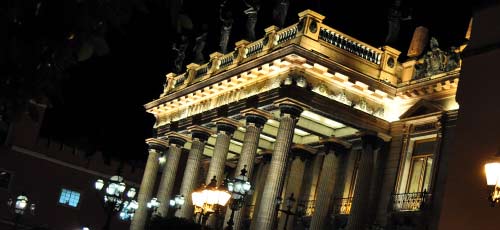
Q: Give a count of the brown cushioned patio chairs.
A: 0